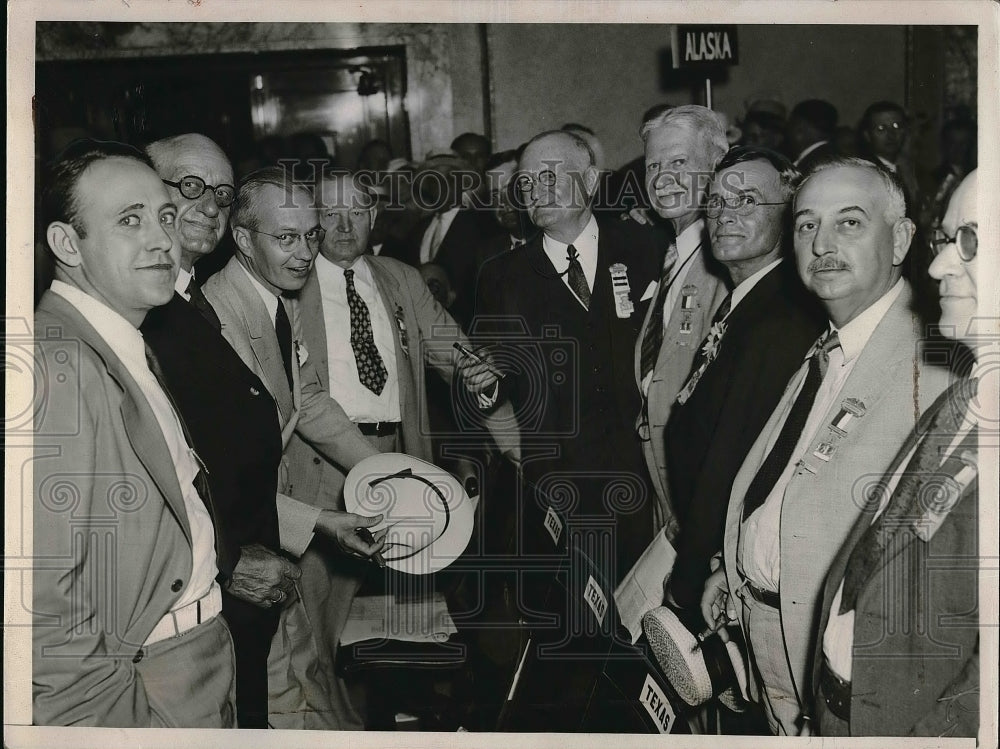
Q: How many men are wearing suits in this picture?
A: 9